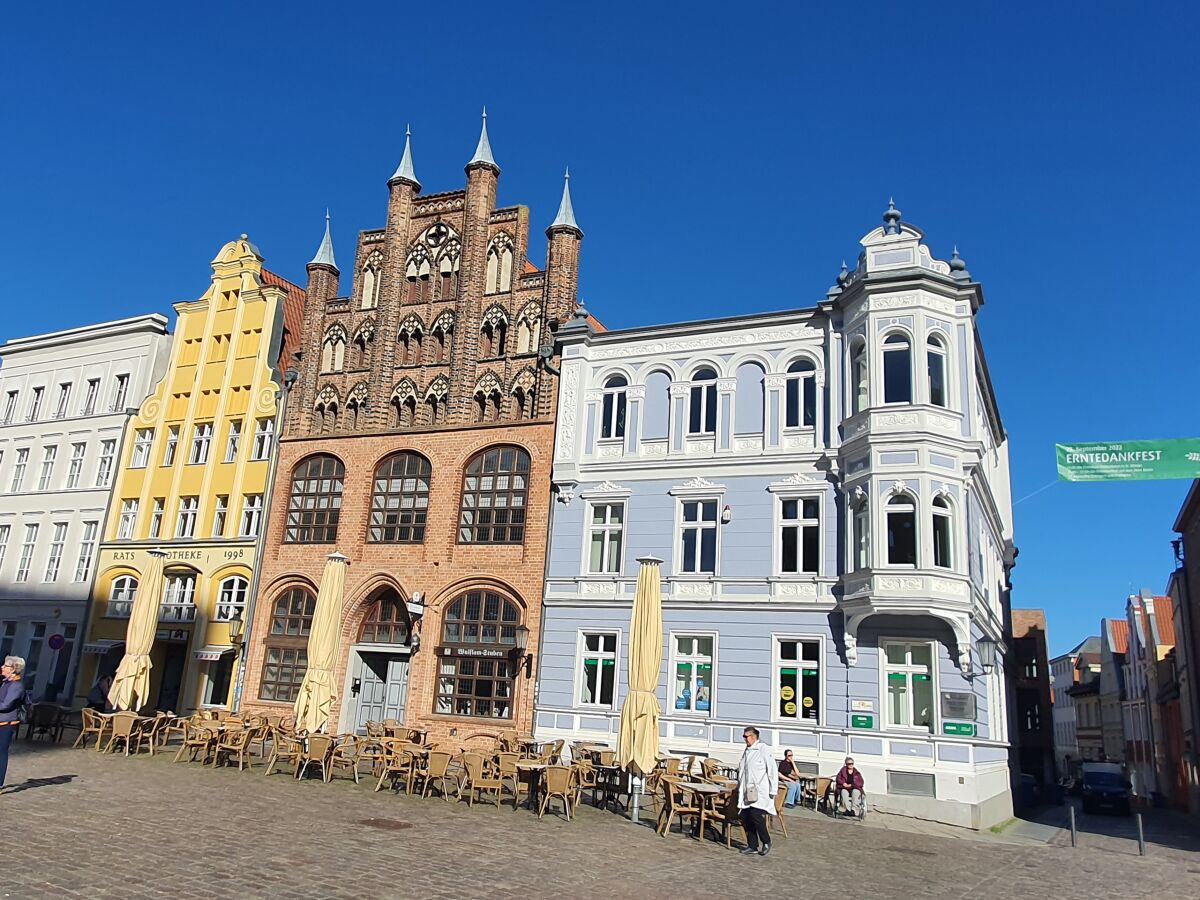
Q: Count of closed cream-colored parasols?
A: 3